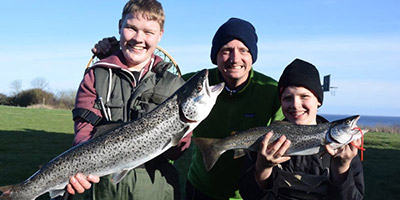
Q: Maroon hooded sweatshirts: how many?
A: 1